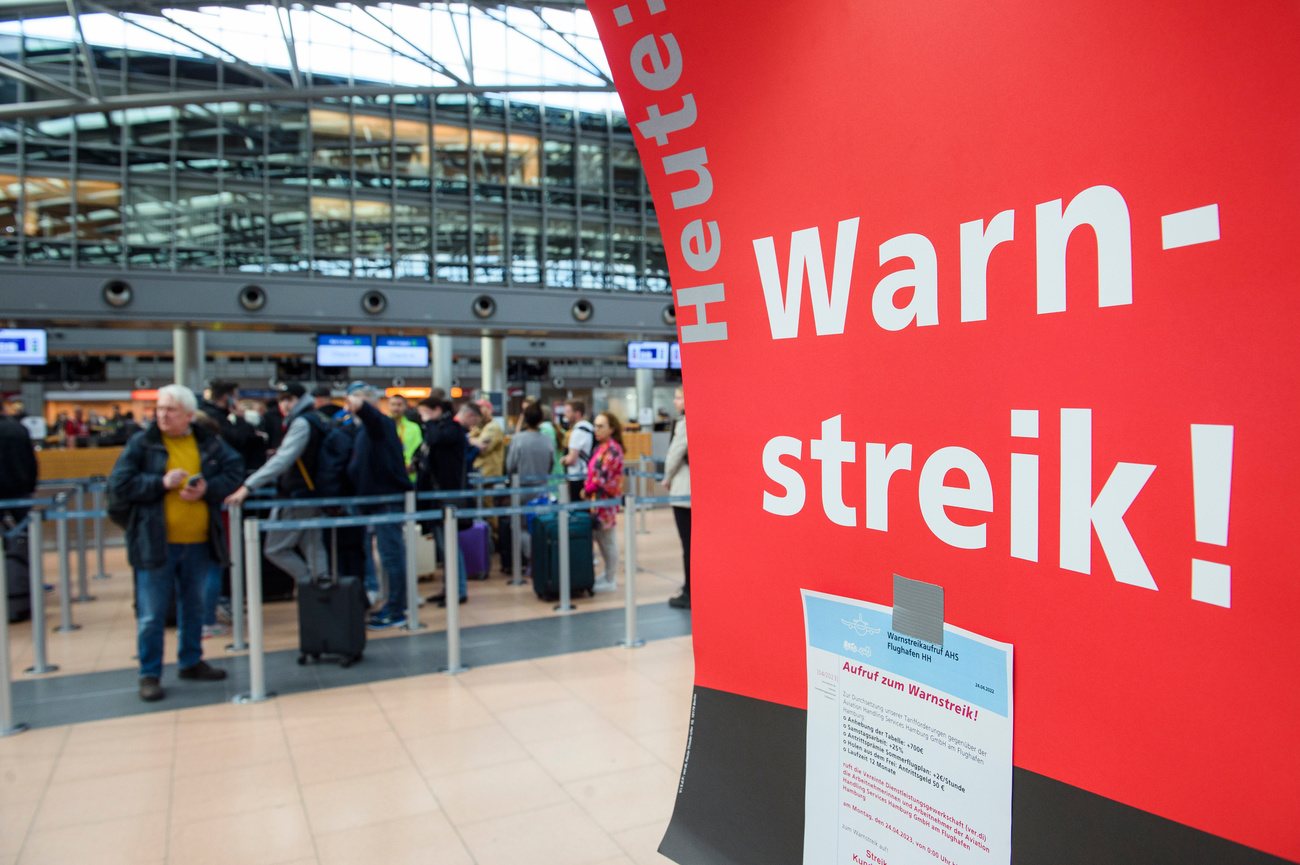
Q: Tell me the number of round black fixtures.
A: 6